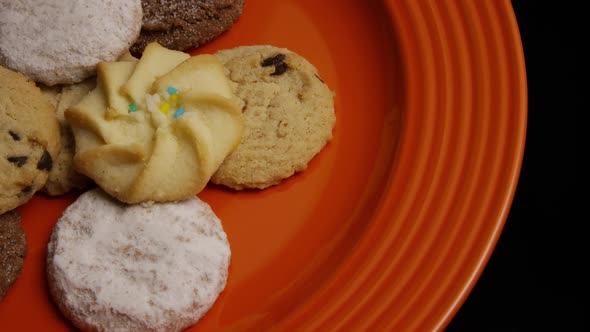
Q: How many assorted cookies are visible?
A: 8